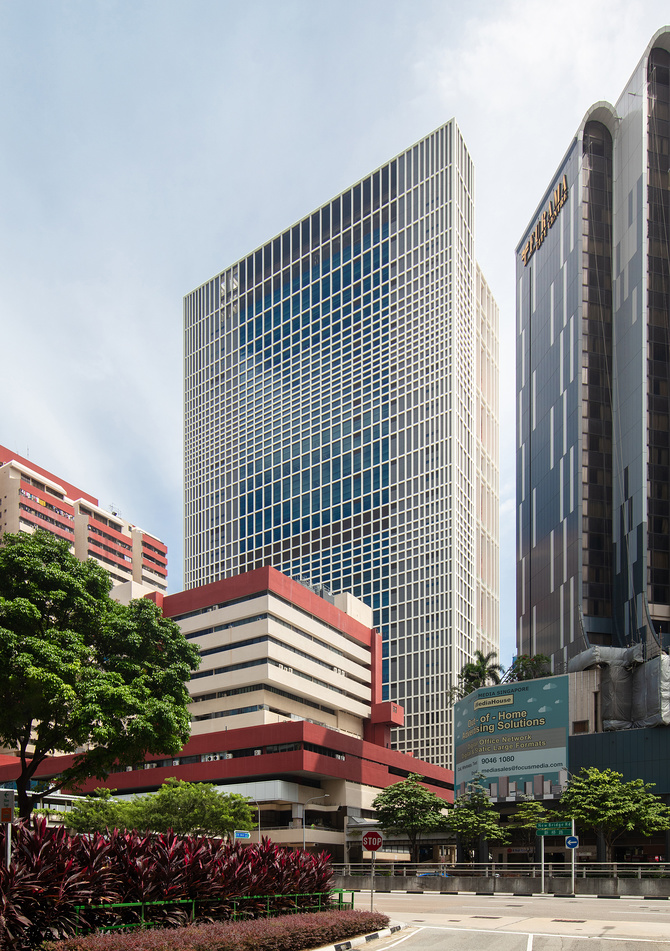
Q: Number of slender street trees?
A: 4